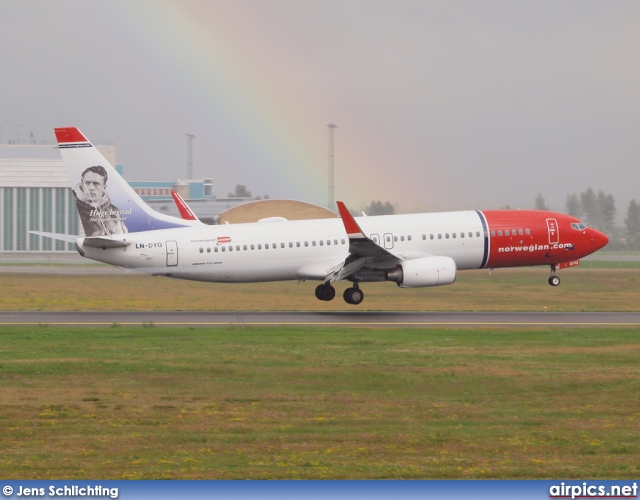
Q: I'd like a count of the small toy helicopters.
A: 0